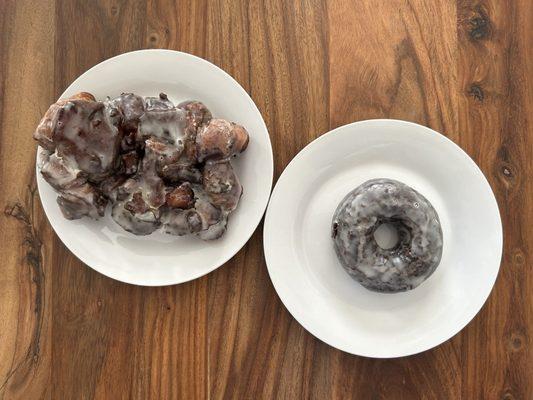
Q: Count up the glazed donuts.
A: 1